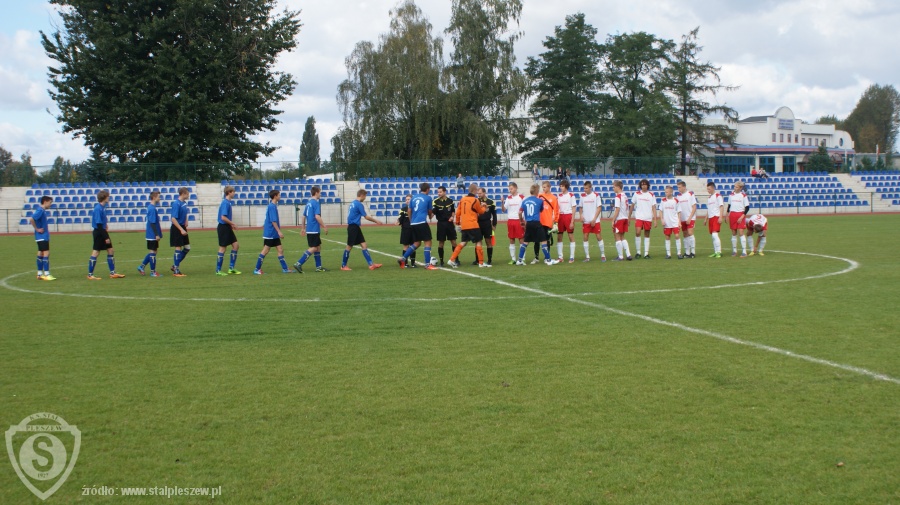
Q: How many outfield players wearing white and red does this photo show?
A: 10